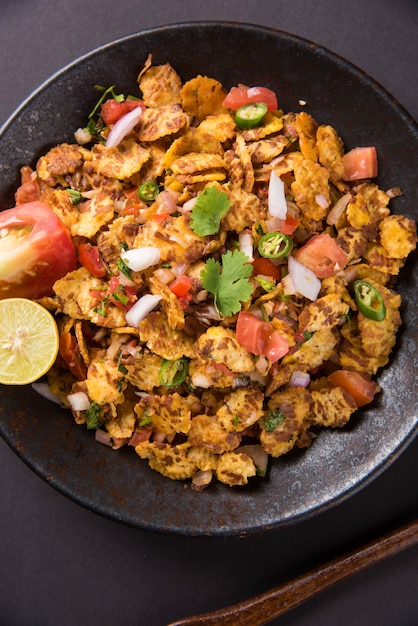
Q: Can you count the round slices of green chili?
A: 5